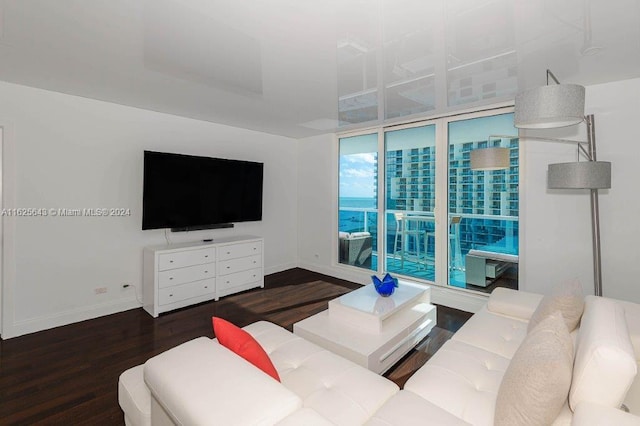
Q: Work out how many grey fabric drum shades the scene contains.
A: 3